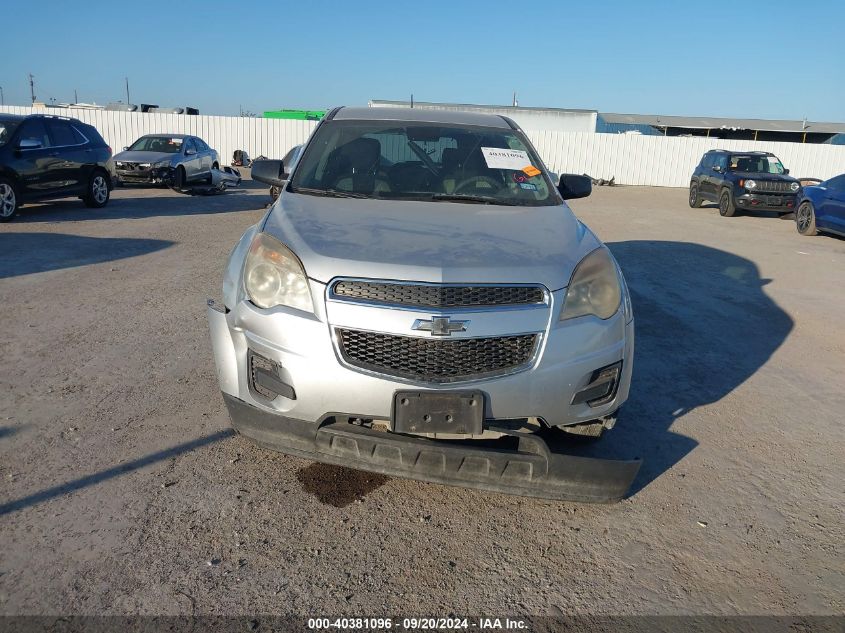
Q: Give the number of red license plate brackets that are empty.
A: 0